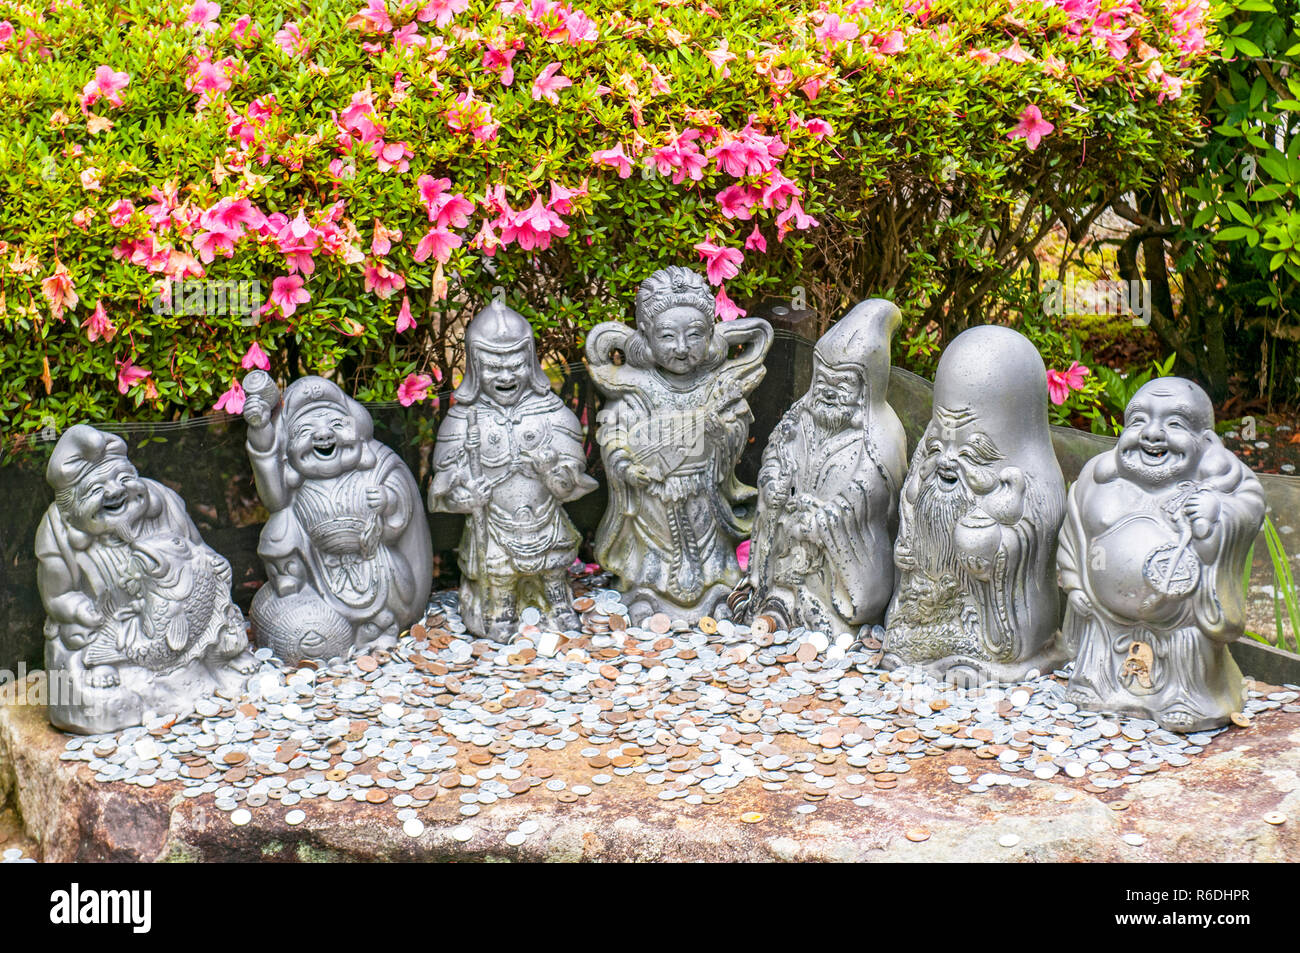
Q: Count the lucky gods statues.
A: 7